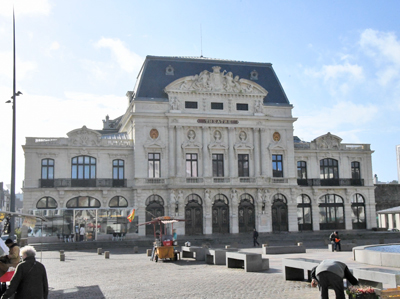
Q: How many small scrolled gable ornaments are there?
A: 2